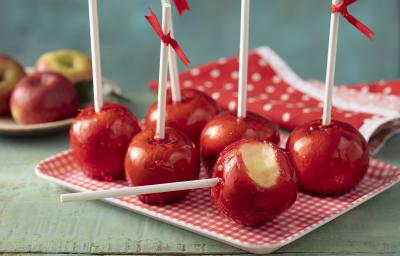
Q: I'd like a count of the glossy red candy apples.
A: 6